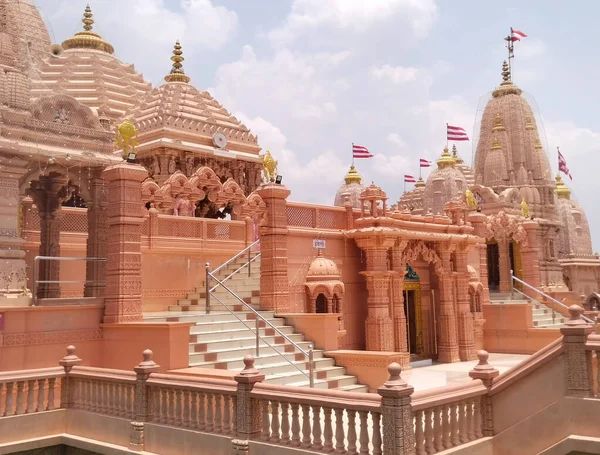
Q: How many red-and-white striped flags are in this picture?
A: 6